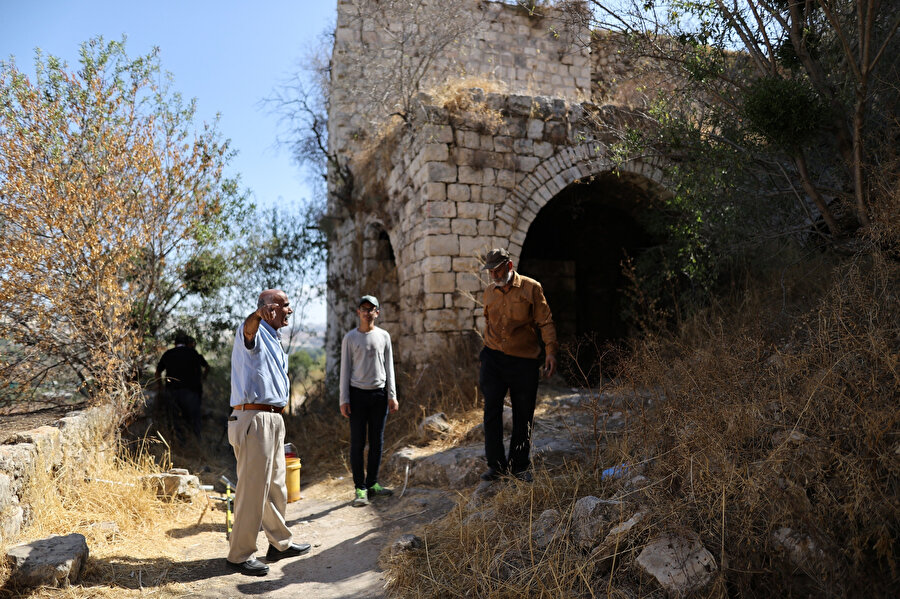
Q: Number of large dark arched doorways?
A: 1